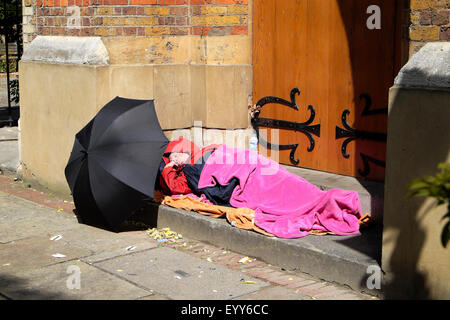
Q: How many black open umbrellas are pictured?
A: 1